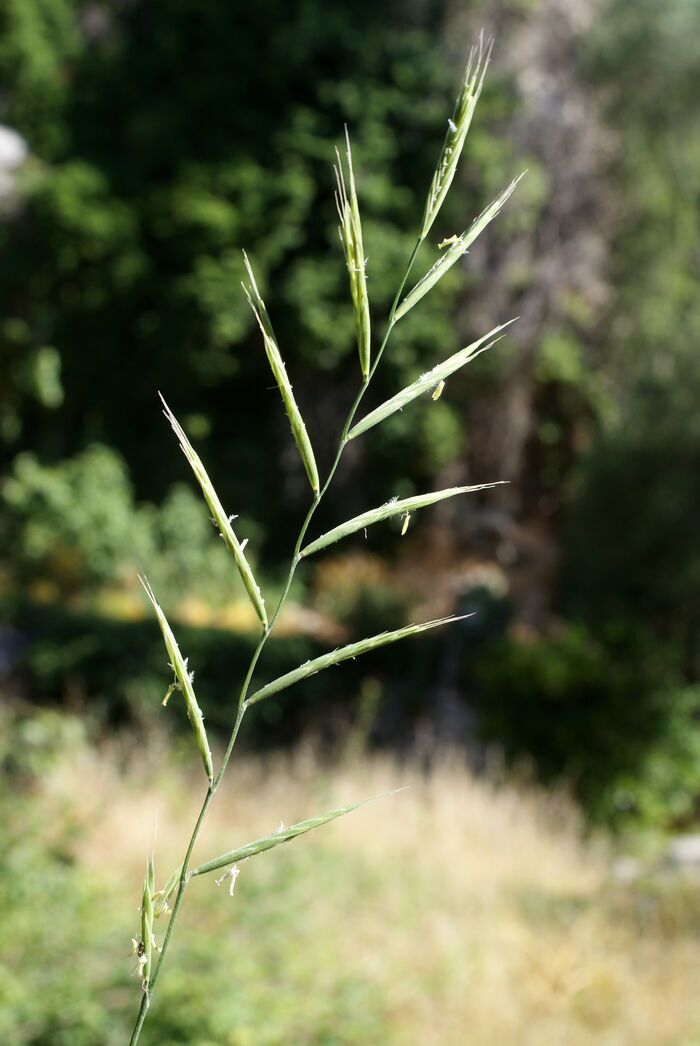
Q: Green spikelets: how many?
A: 11